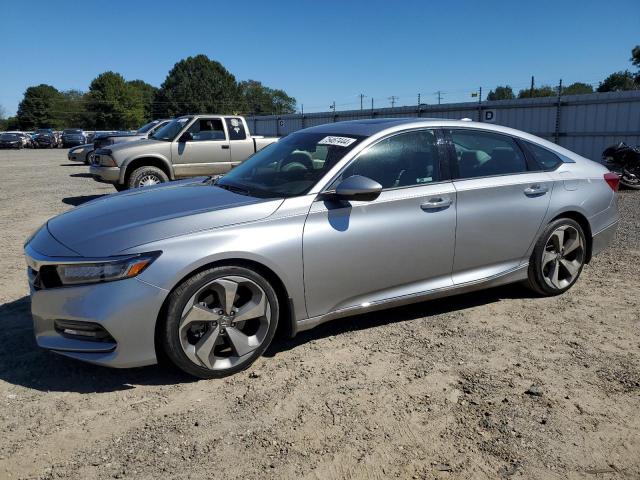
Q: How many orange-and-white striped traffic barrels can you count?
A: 0